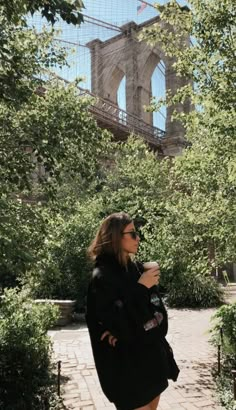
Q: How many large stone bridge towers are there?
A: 1